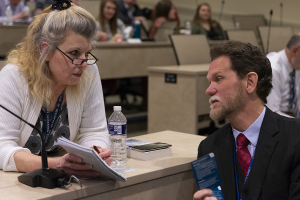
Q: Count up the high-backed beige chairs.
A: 4